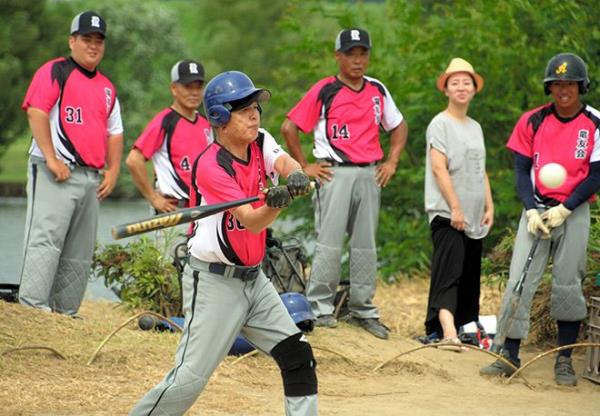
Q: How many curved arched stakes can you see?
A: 5